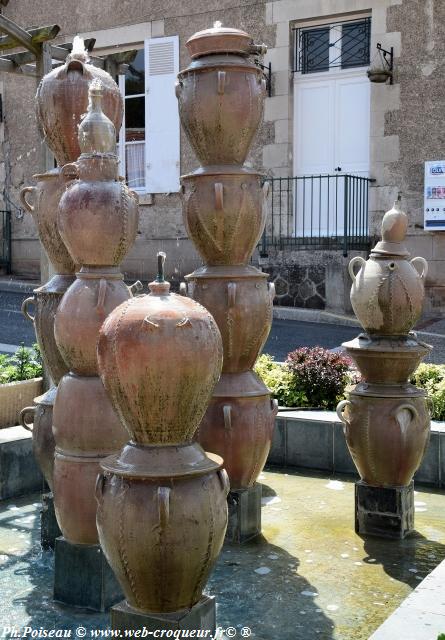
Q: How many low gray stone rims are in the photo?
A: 1